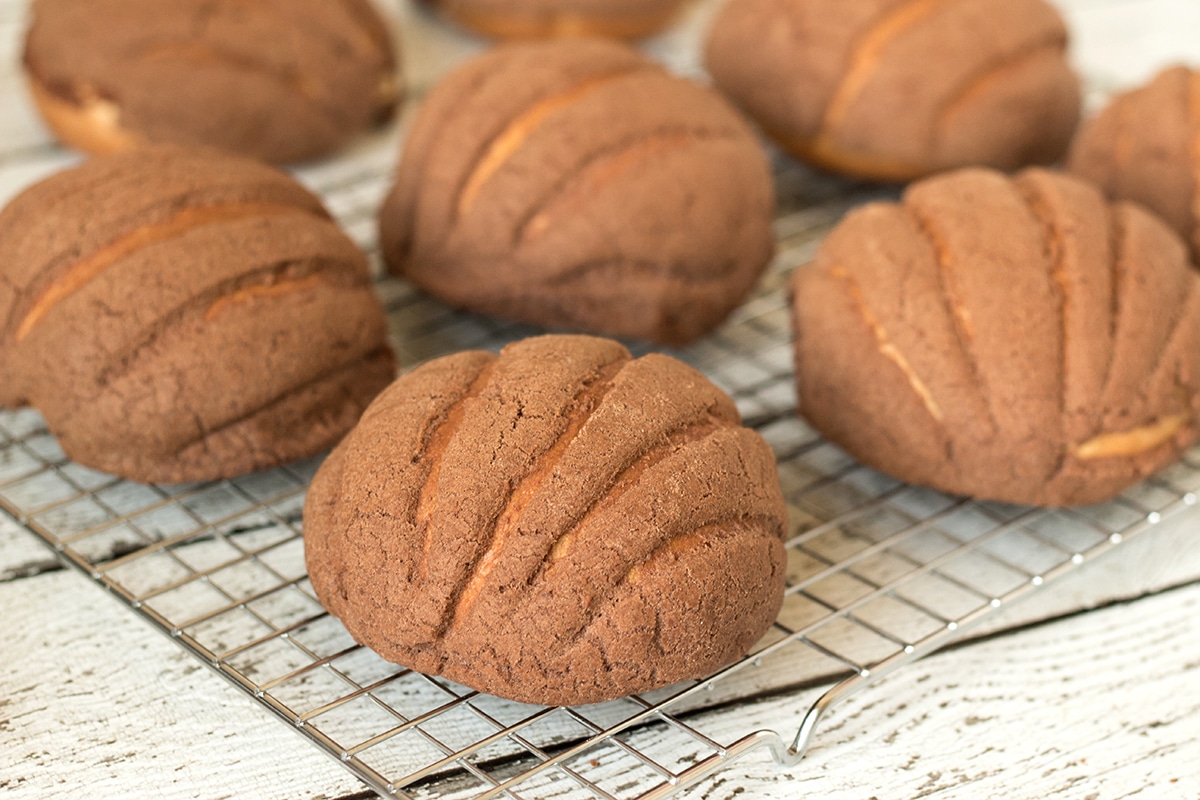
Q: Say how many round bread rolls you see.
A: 8